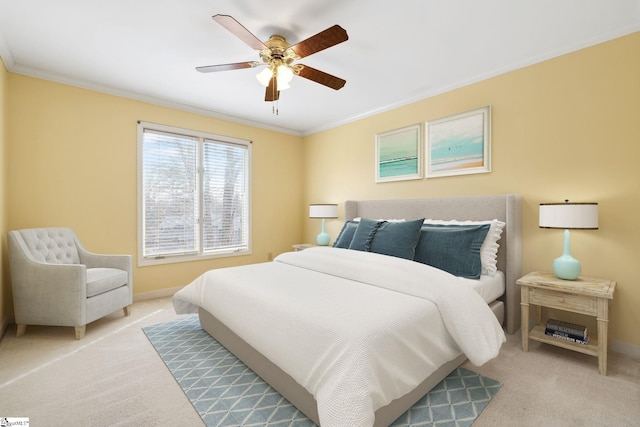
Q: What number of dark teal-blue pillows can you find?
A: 3